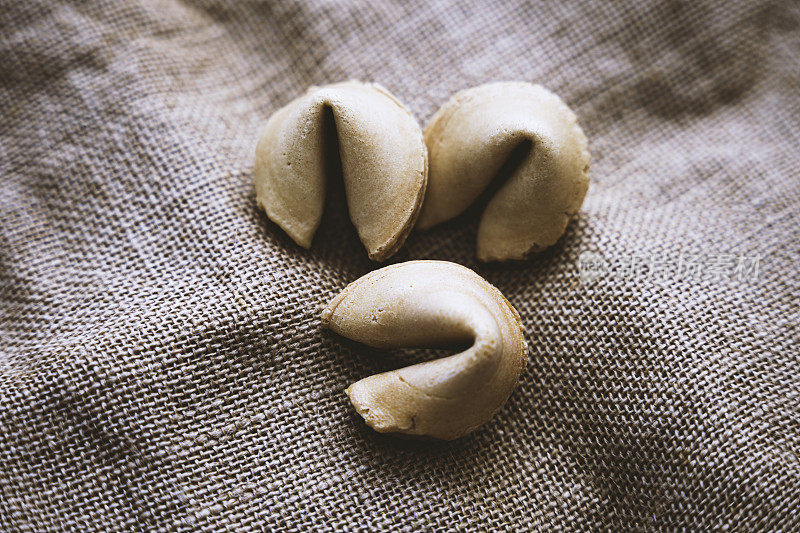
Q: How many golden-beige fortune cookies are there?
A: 3